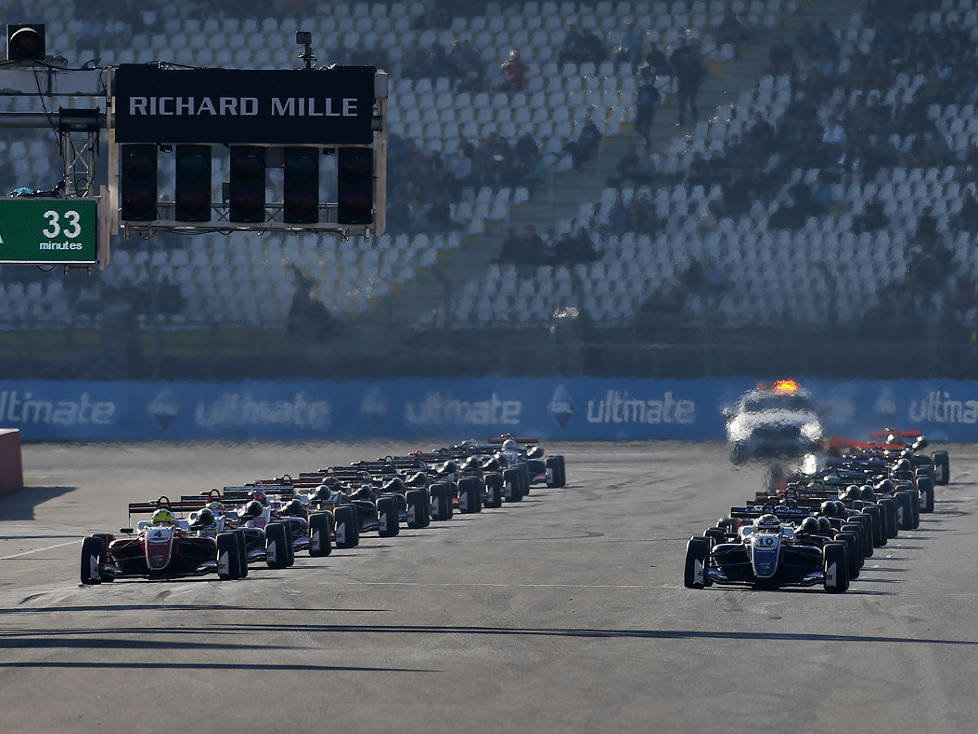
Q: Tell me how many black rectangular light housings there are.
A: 5